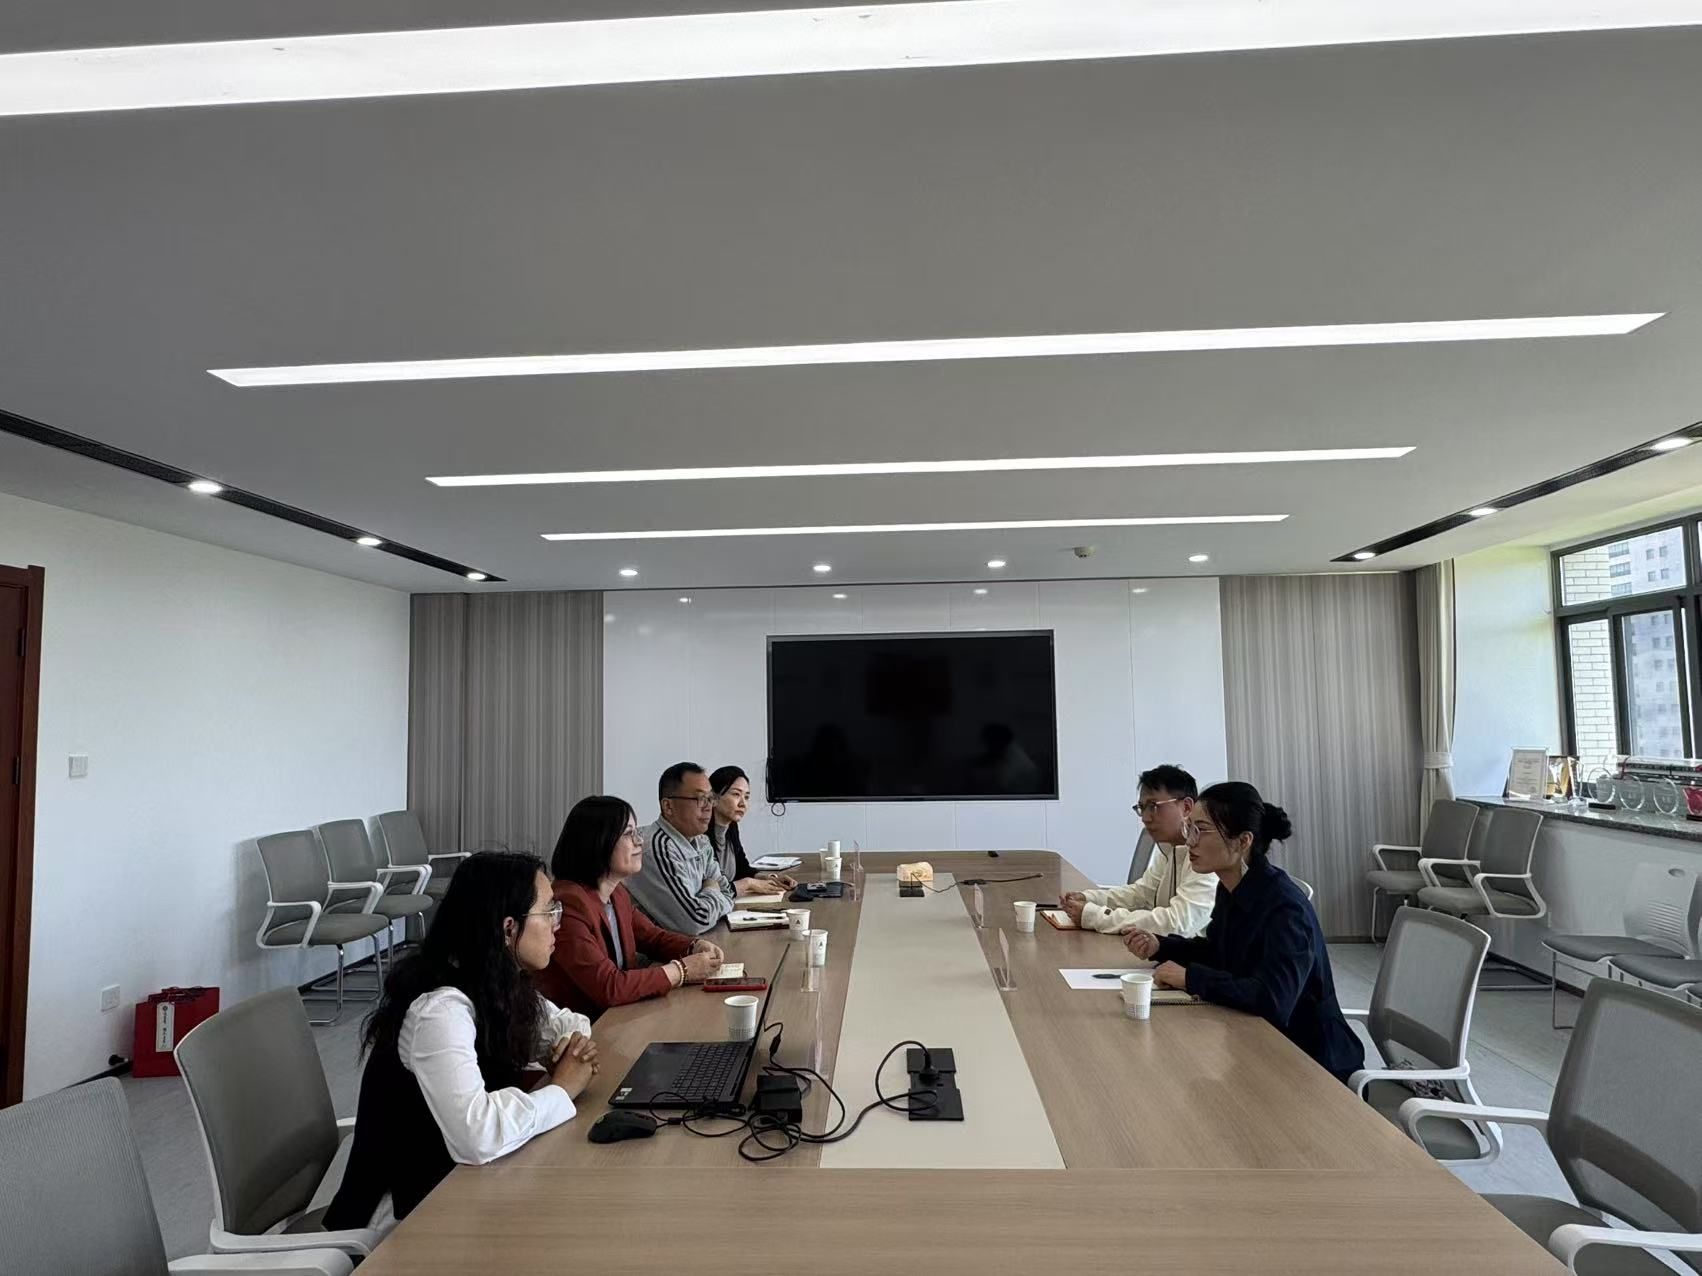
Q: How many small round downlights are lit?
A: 10